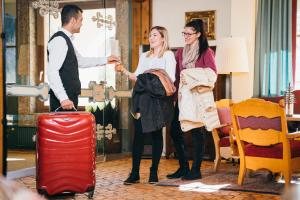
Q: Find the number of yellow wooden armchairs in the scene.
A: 2